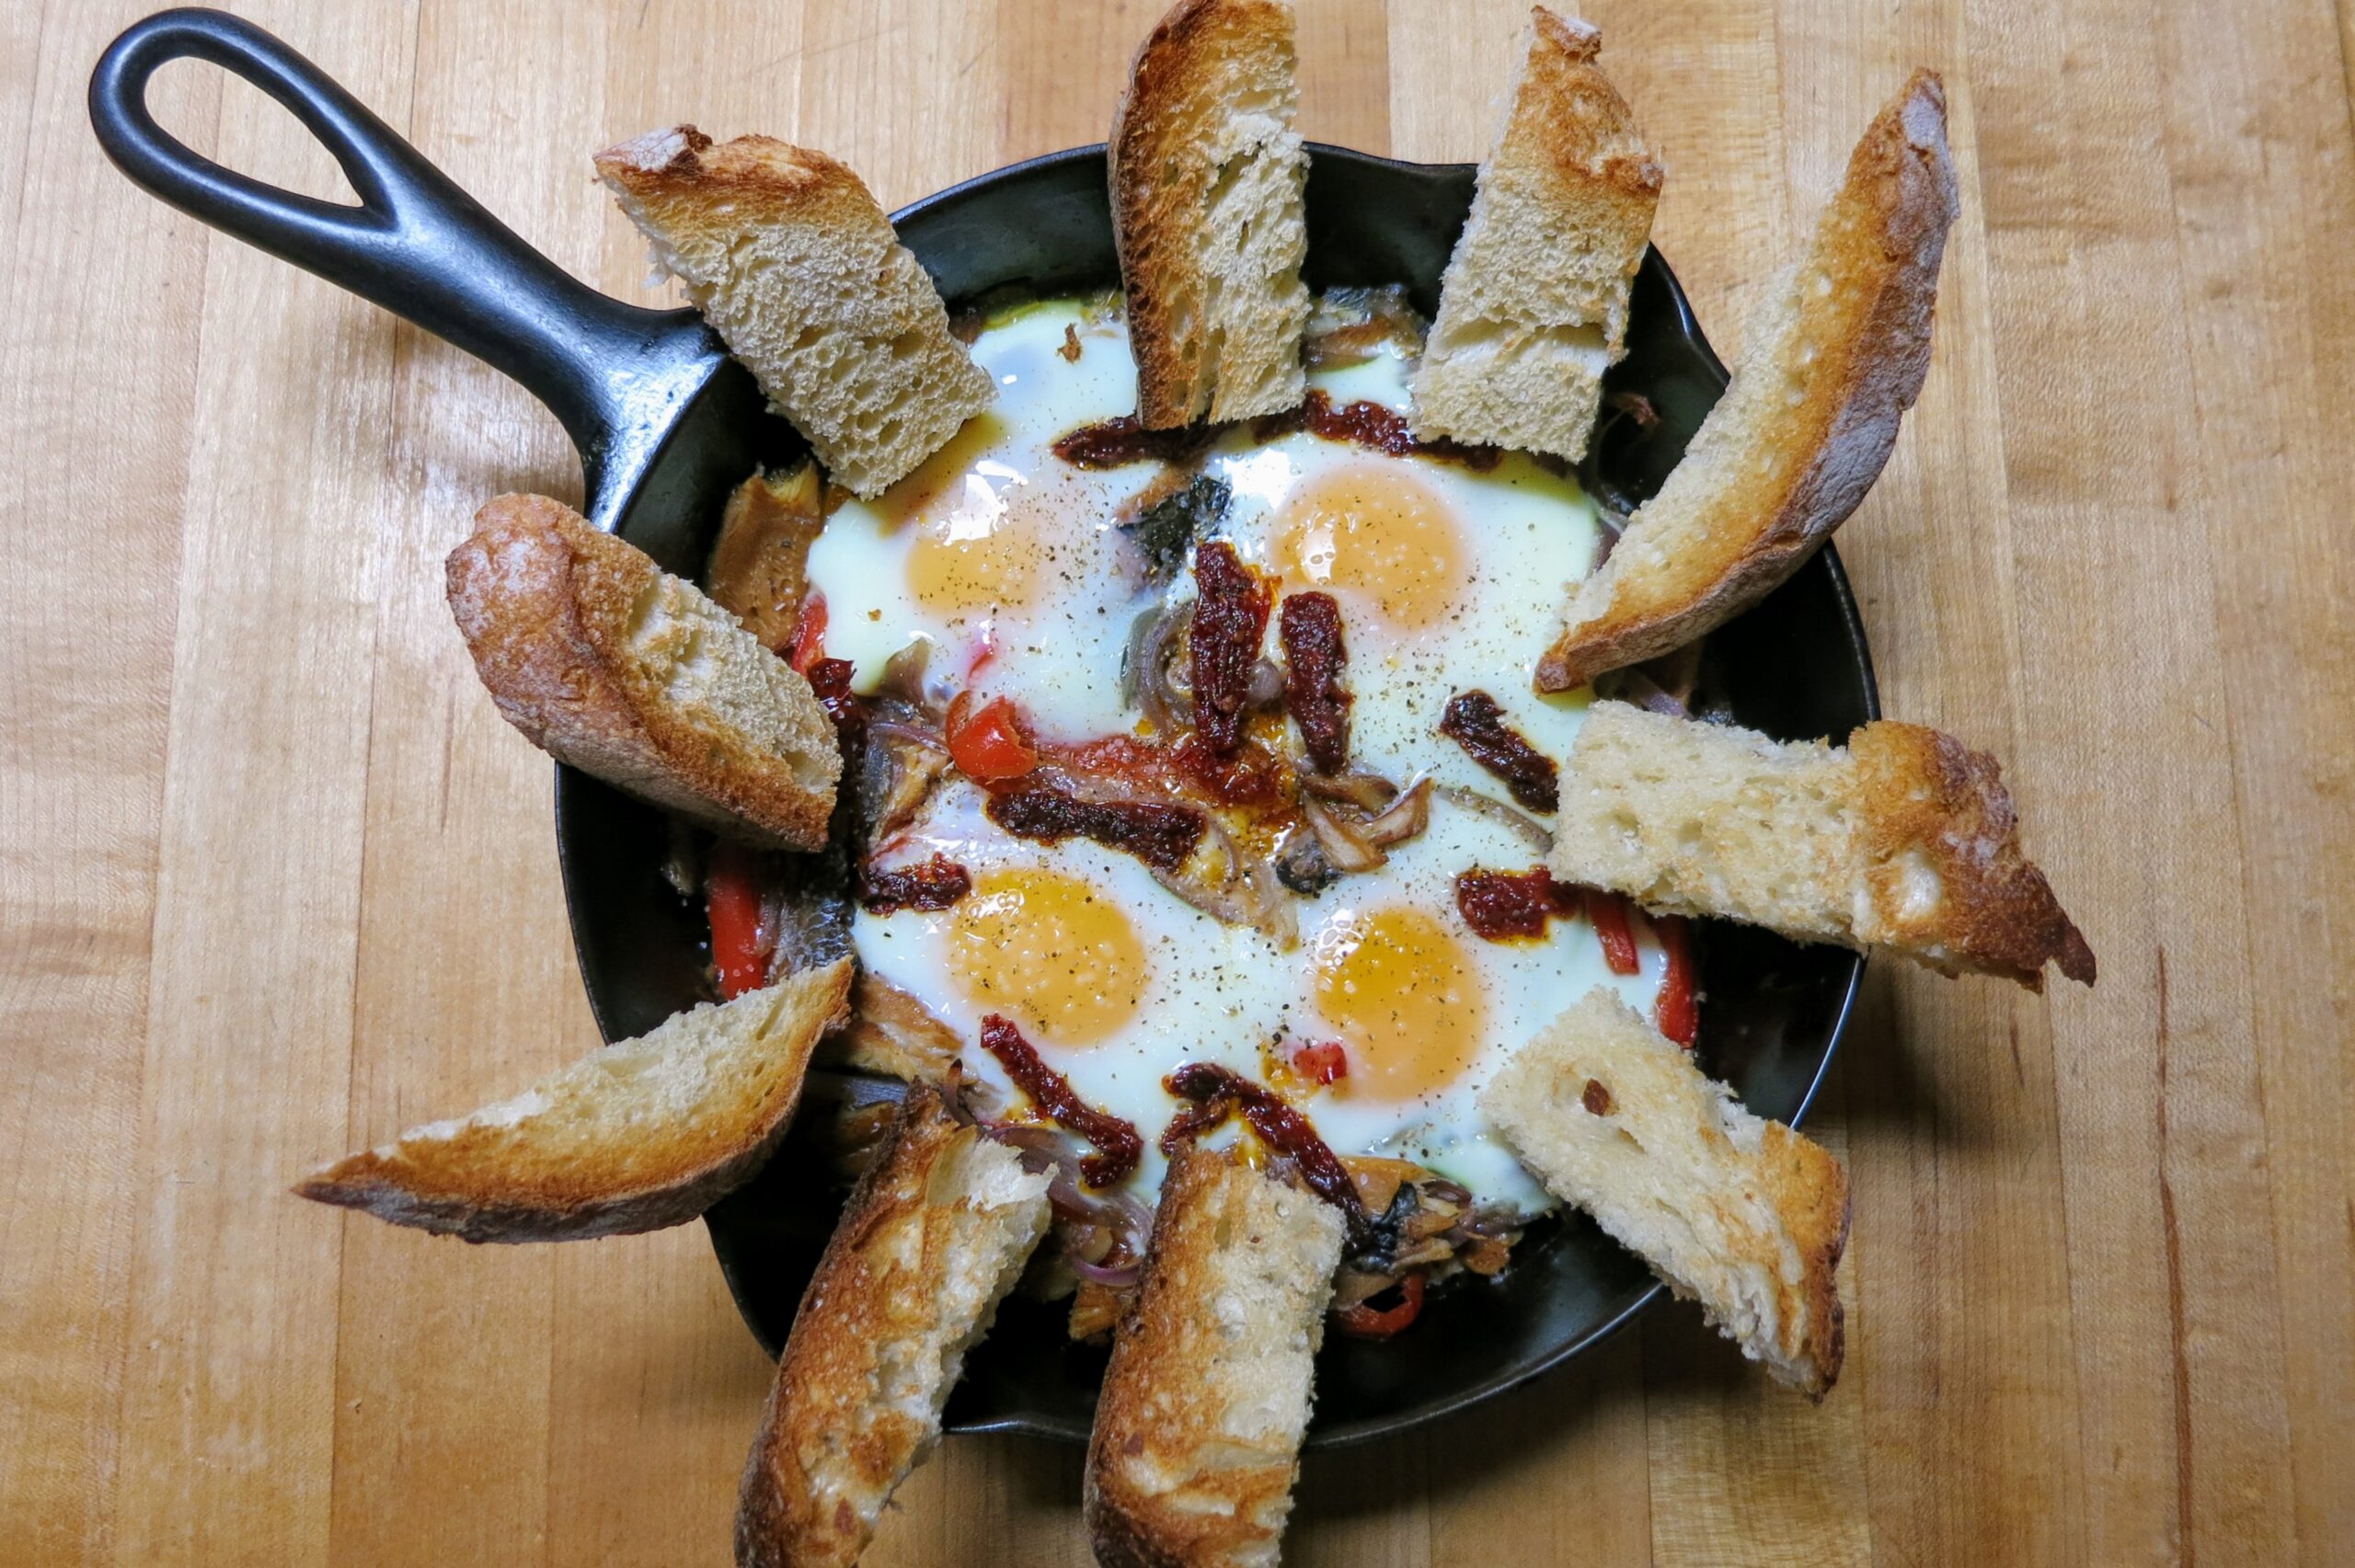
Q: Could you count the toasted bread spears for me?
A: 10